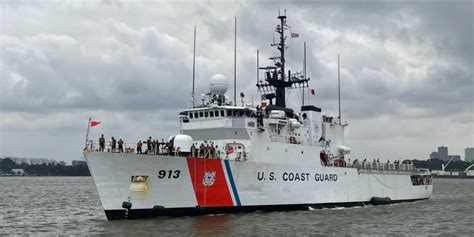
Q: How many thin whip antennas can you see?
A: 5